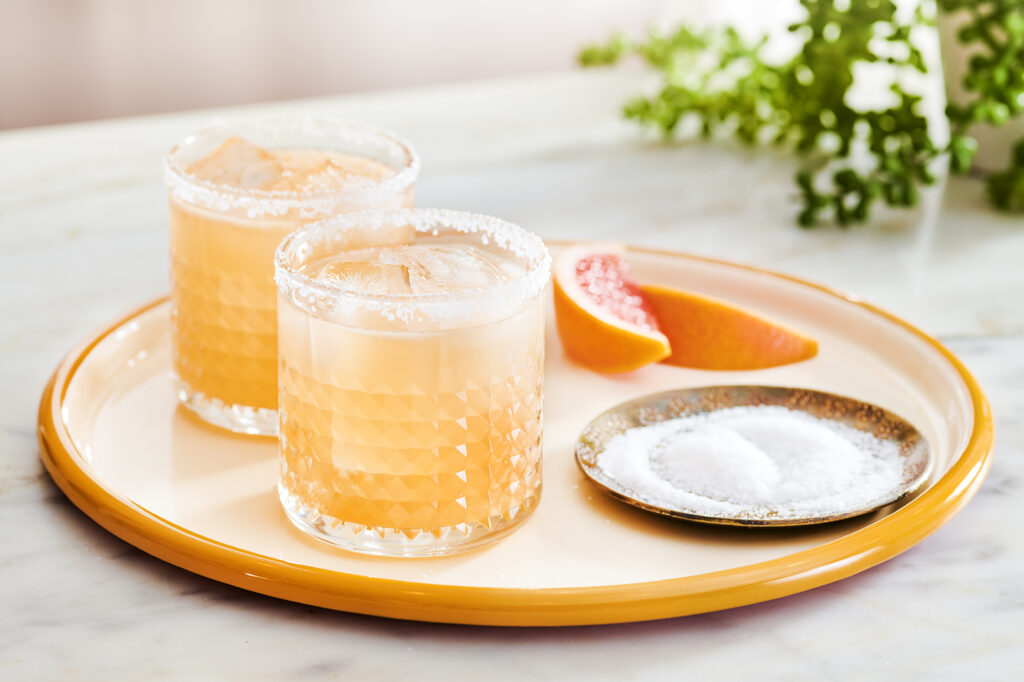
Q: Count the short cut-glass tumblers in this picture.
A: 2